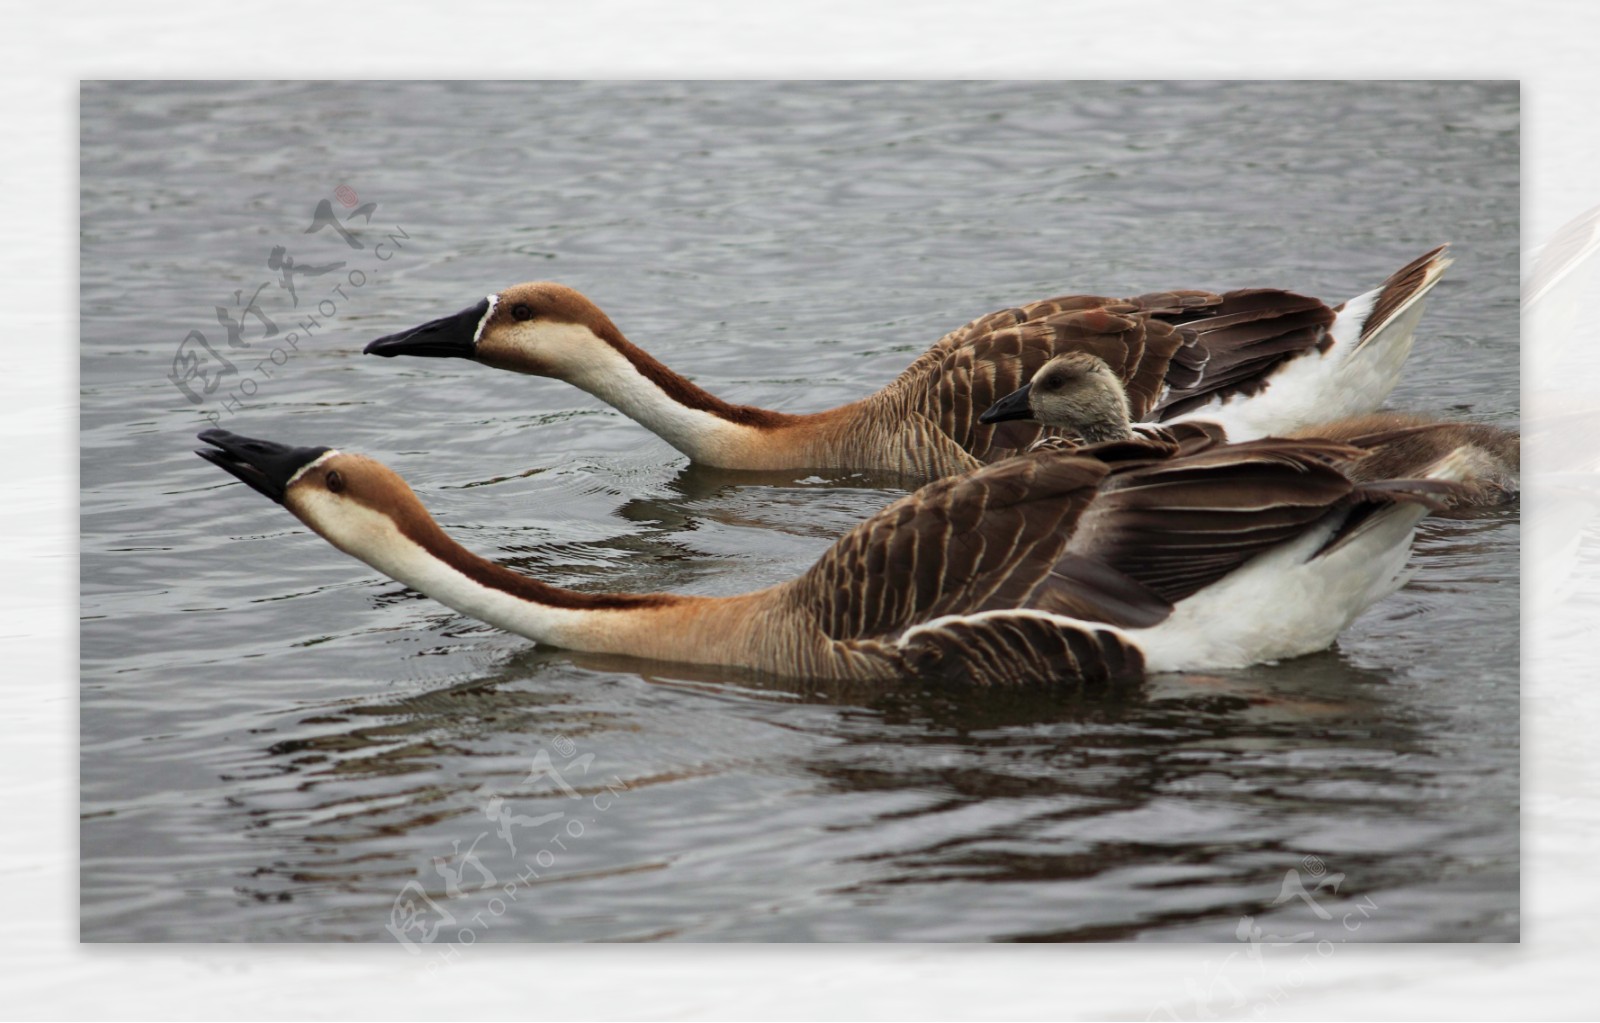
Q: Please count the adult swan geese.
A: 2